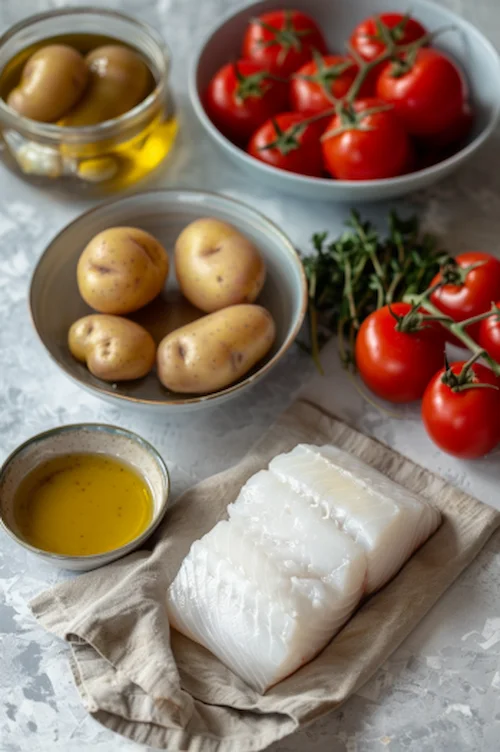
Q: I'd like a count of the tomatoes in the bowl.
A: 7